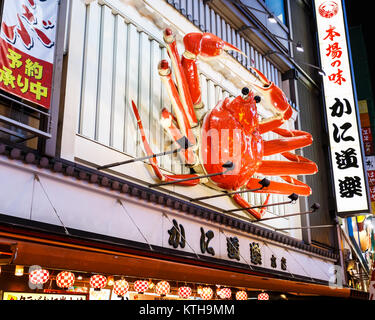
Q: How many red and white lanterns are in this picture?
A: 11